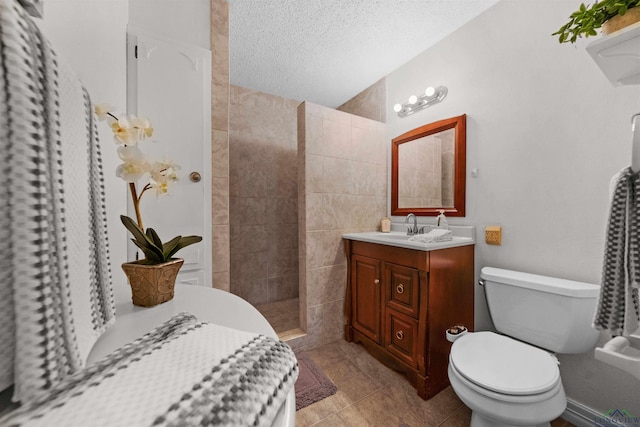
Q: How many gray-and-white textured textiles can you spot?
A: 3